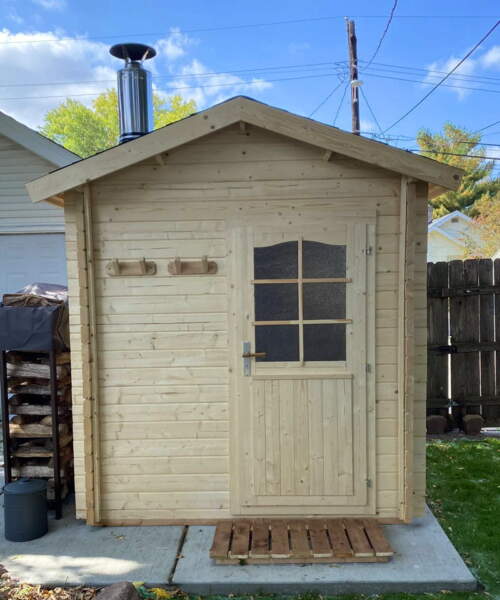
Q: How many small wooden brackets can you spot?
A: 2